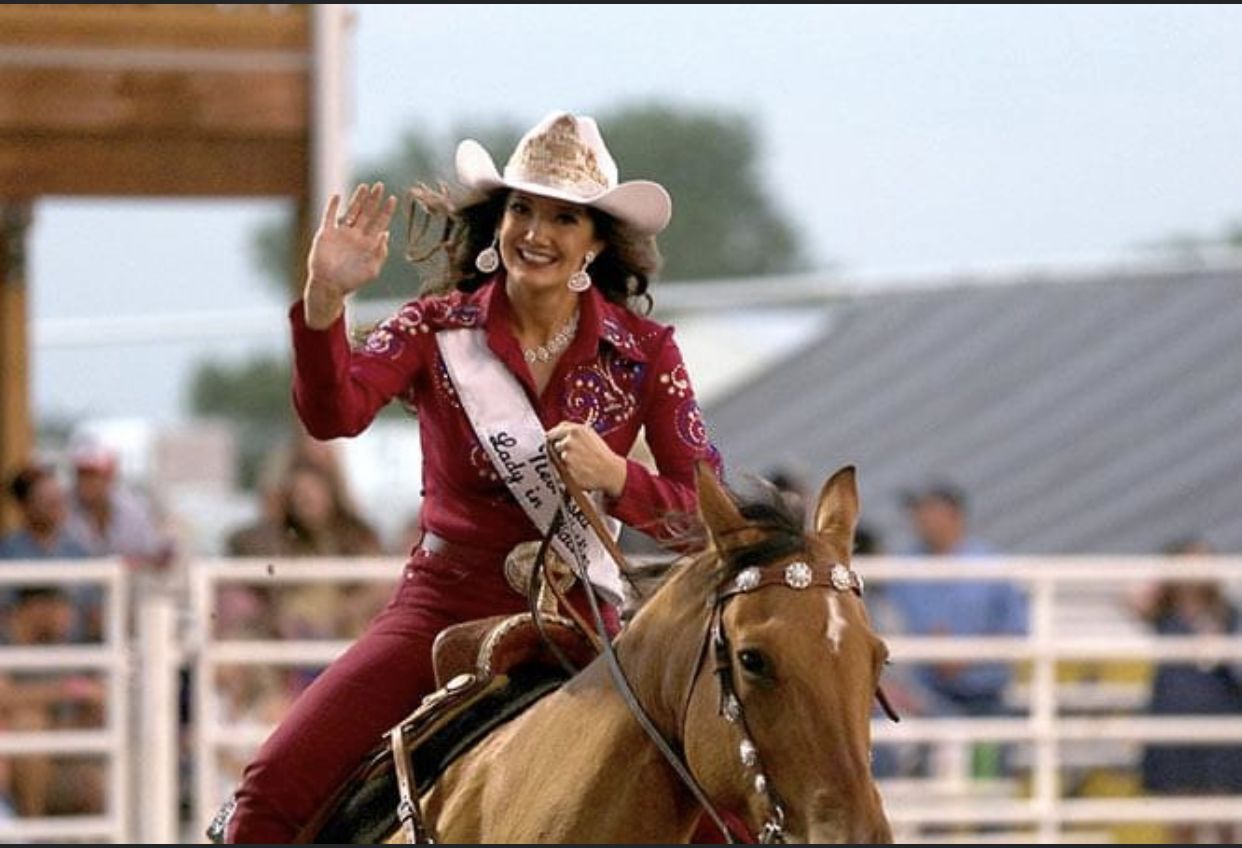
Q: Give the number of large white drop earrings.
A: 2